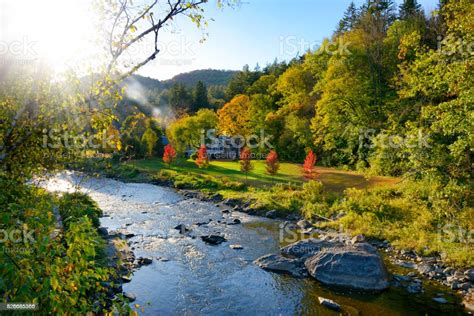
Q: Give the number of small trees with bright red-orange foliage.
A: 5